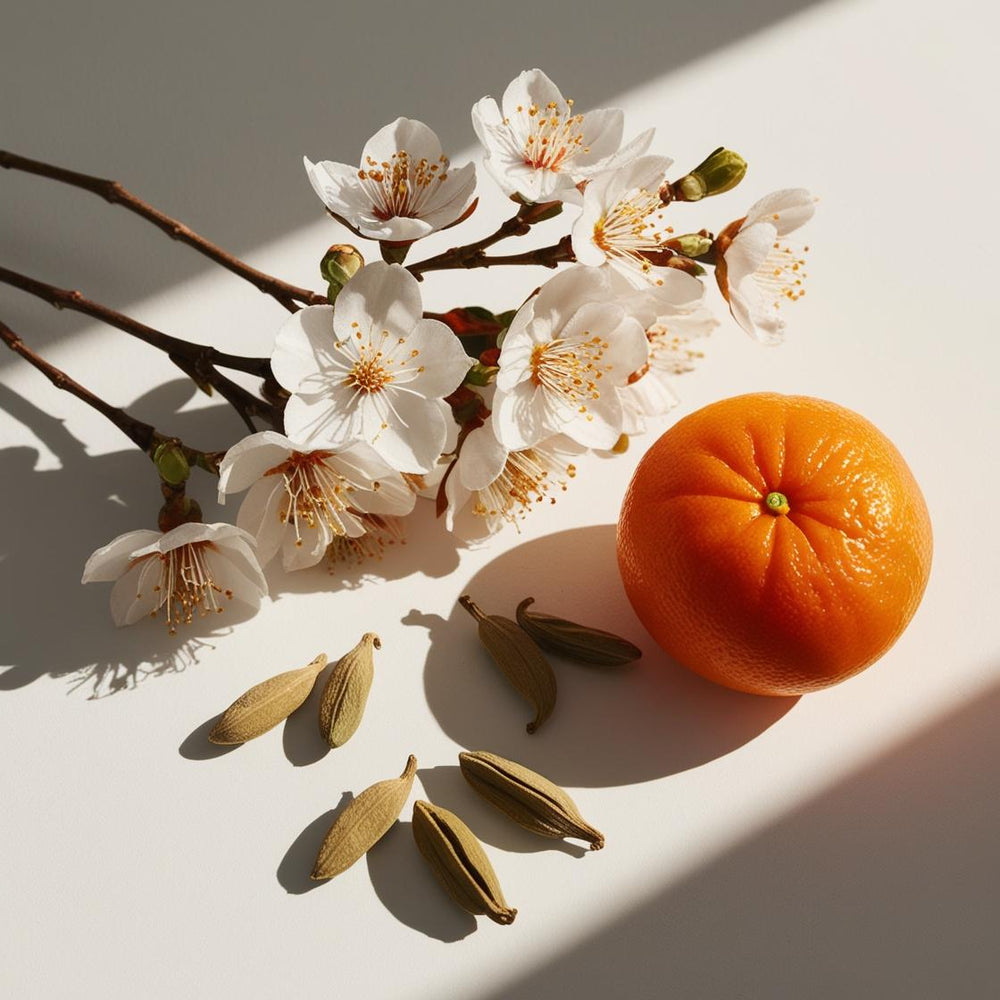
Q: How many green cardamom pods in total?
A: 7